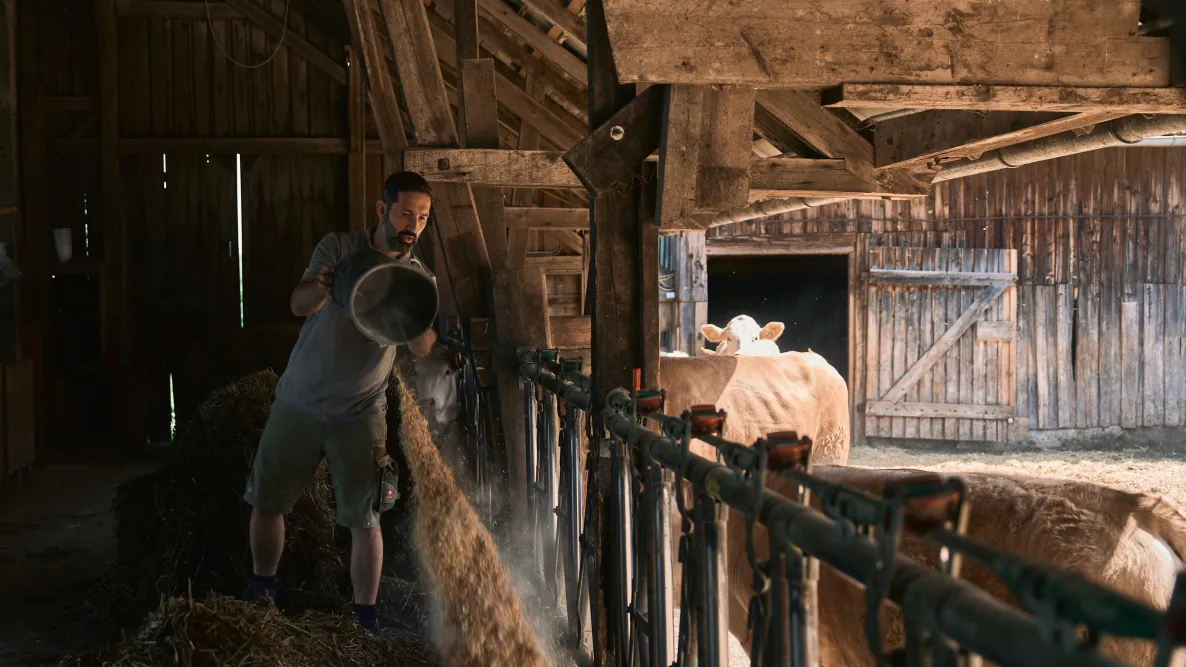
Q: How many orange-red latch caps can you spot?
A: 4